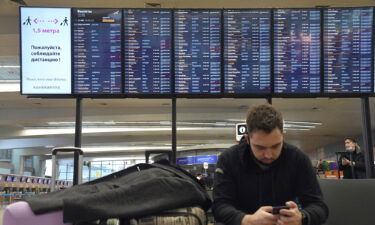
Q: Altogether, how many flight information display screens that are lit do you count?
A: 6